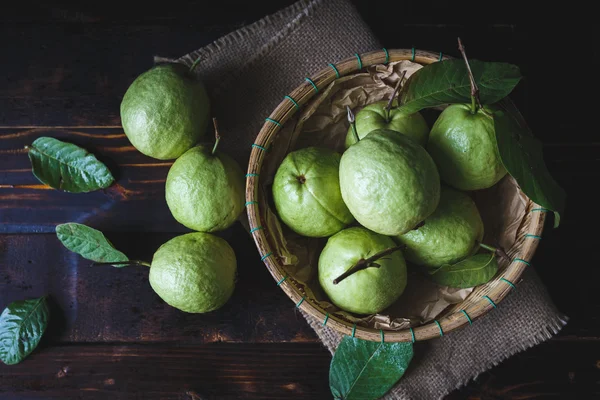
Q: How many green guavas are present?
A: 9